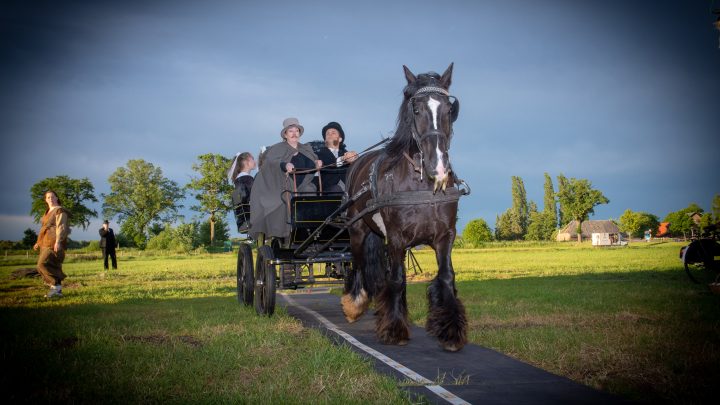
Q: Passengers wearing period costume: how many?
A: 3